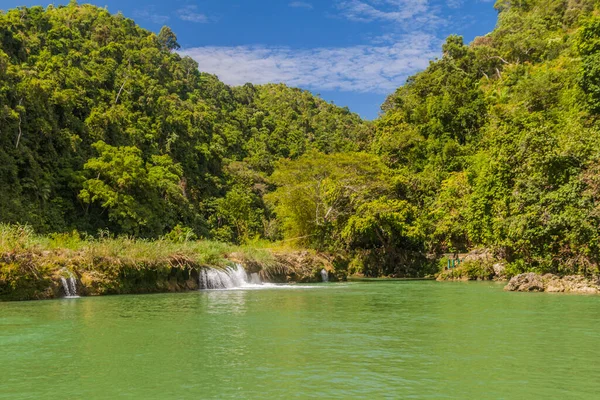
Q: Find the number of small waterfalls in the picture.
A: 3